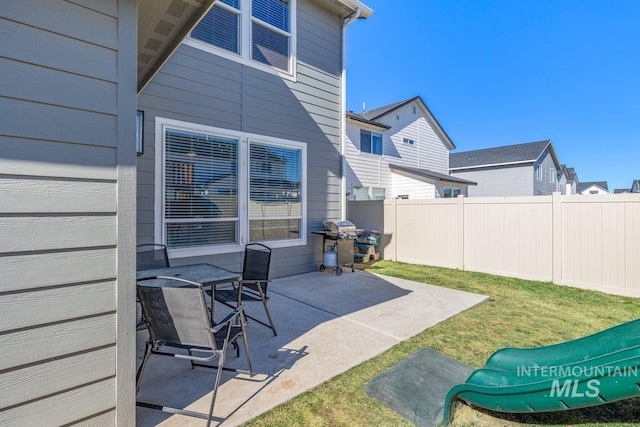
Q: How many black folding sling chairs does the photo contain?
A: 3